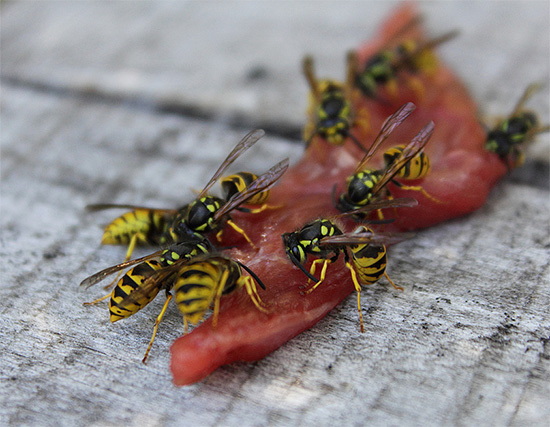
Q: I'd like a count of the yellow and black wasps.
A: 9